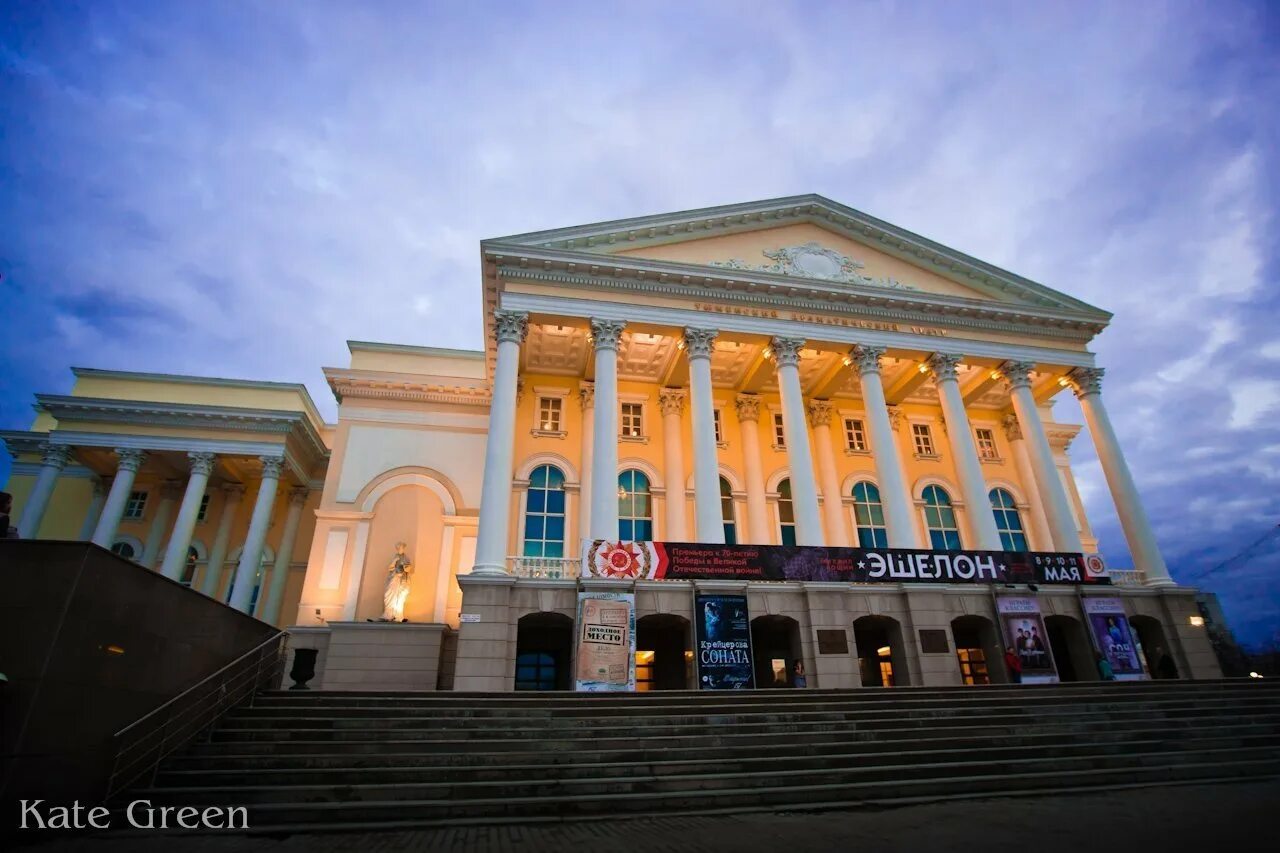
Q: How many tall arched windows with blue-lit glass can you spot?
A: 7